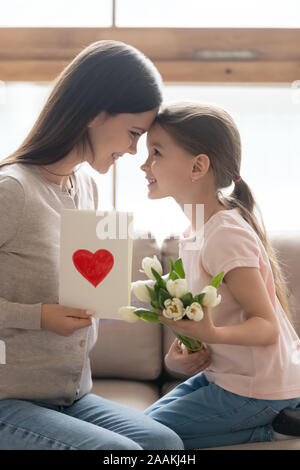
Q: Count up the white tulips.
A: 7